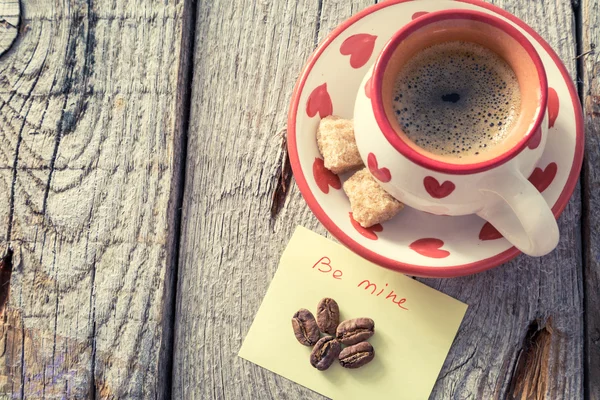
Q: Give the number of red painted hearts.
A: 13